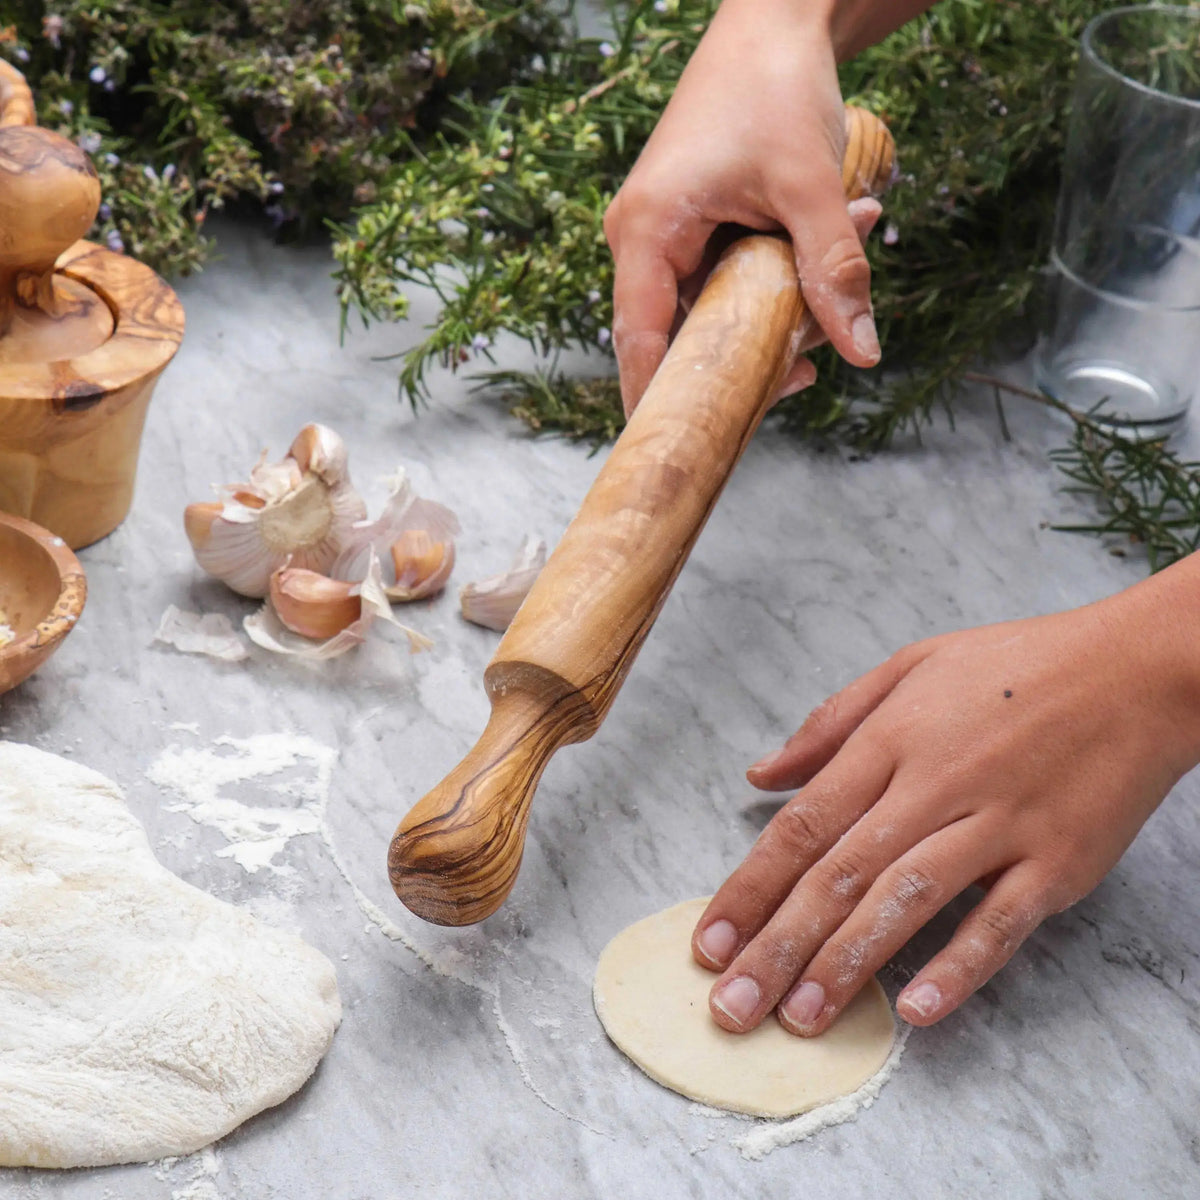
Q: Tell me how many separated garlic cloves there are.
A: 3